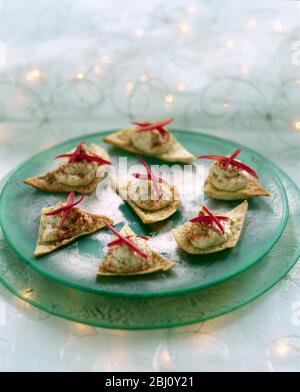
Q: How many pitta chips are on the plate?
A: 7